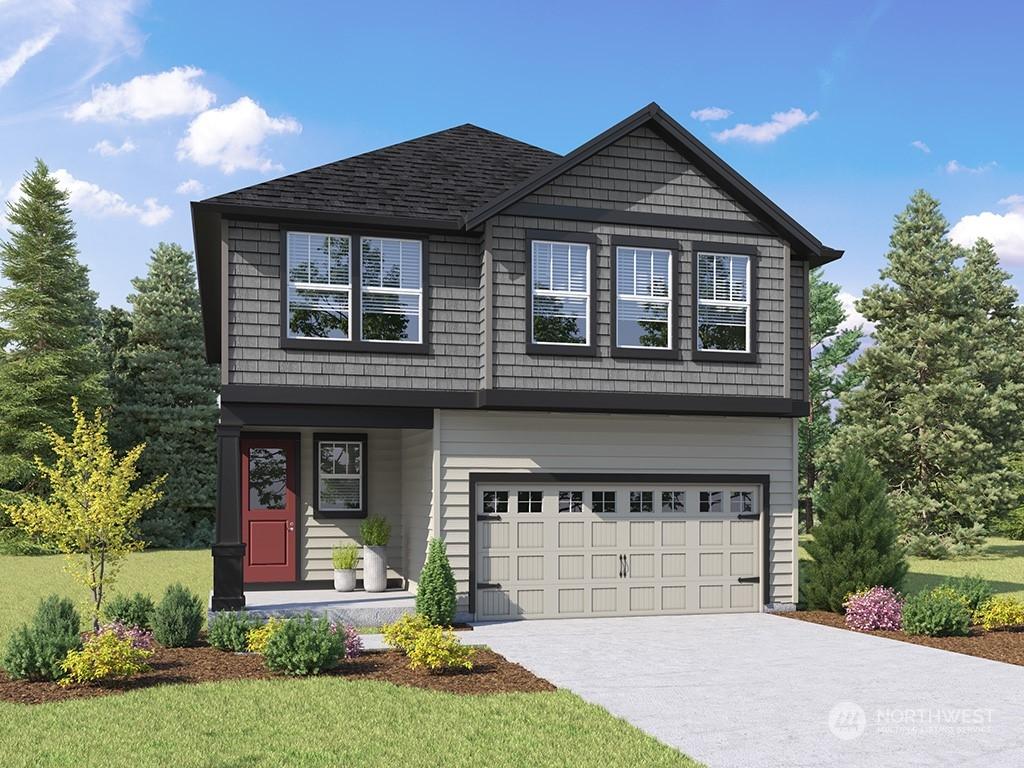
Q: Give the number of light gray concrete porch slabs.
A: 1